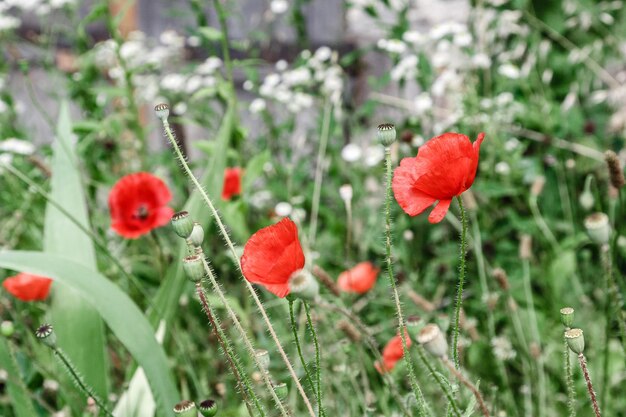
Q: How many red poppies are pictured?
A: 7